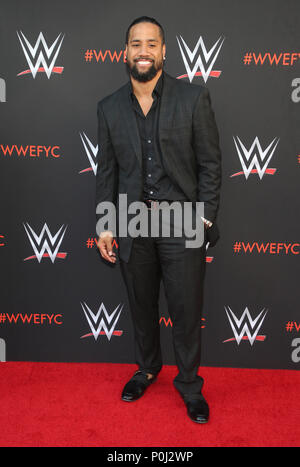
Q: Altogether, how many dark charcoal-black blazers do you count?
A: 1